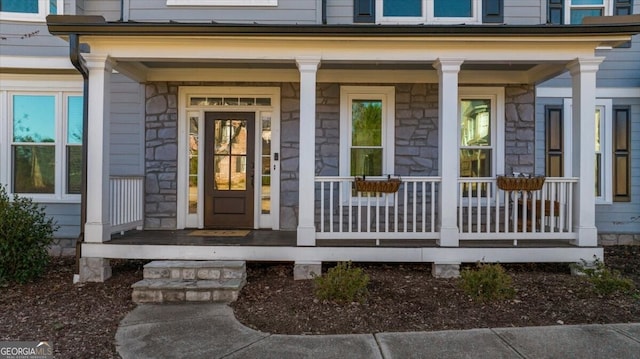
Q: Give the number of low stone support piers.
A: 4